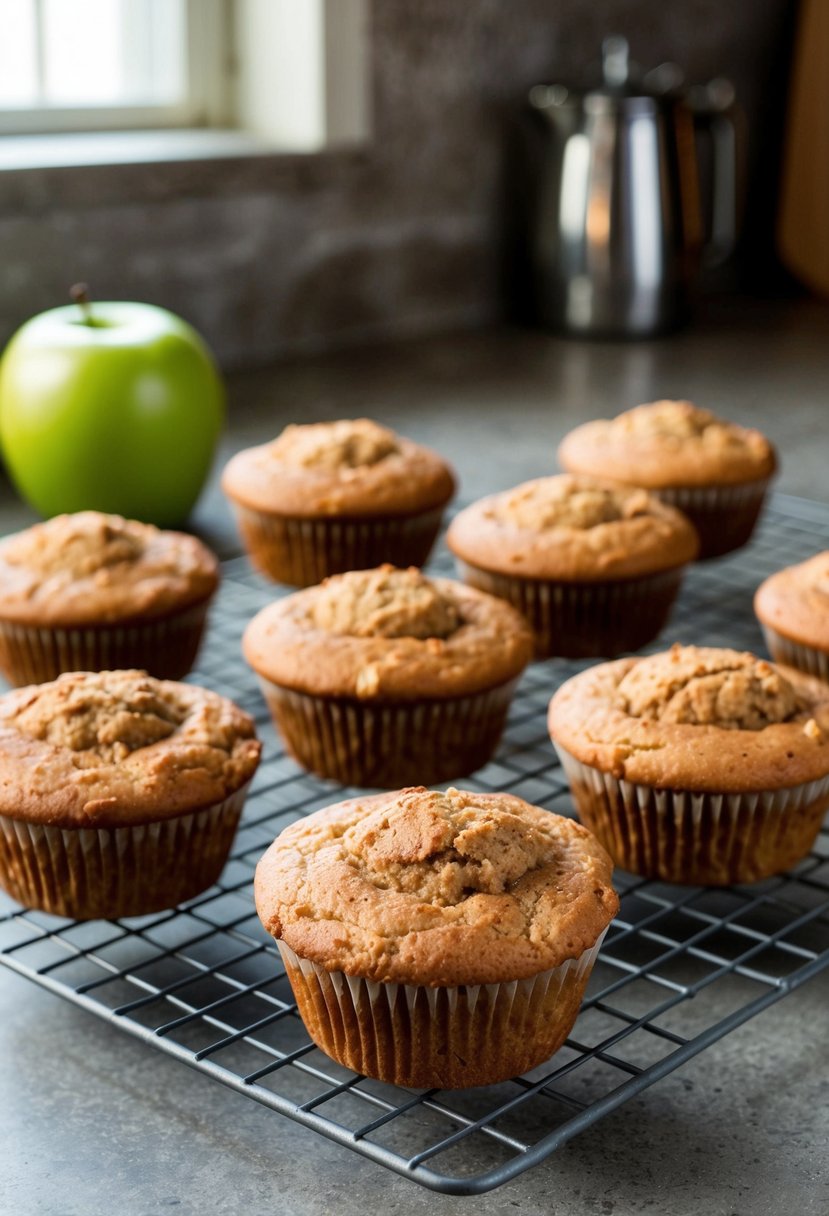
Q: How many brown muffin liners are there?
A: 9